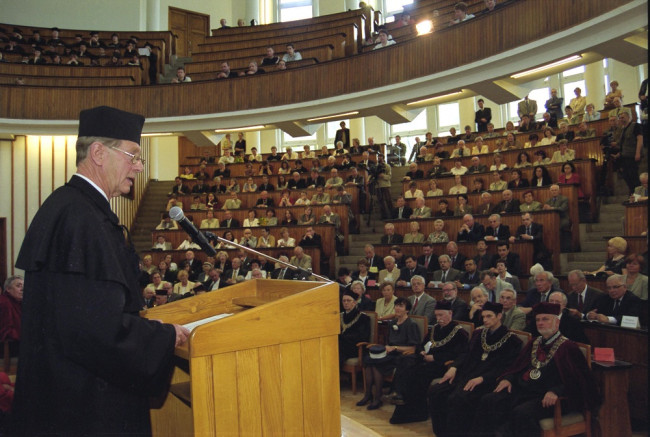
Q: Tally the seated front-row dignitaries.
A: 5